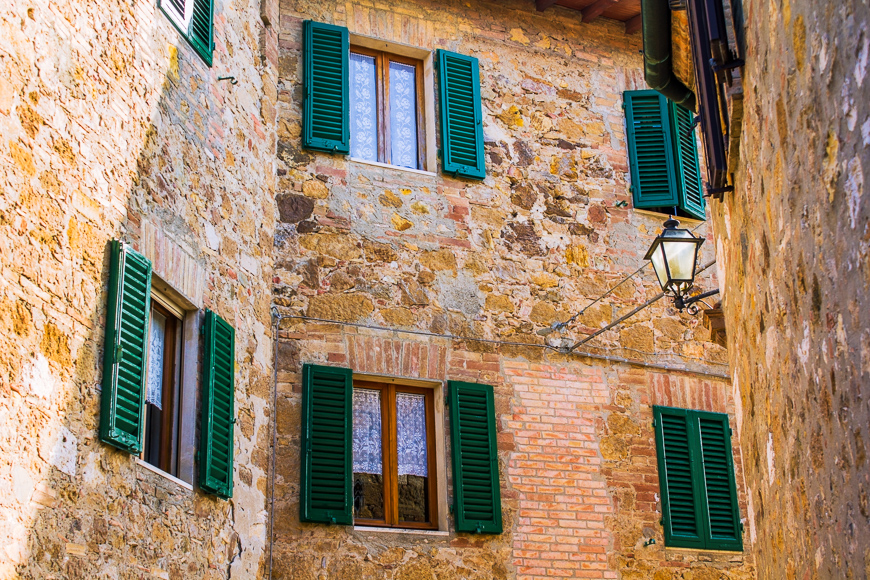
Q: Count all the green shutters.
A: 12